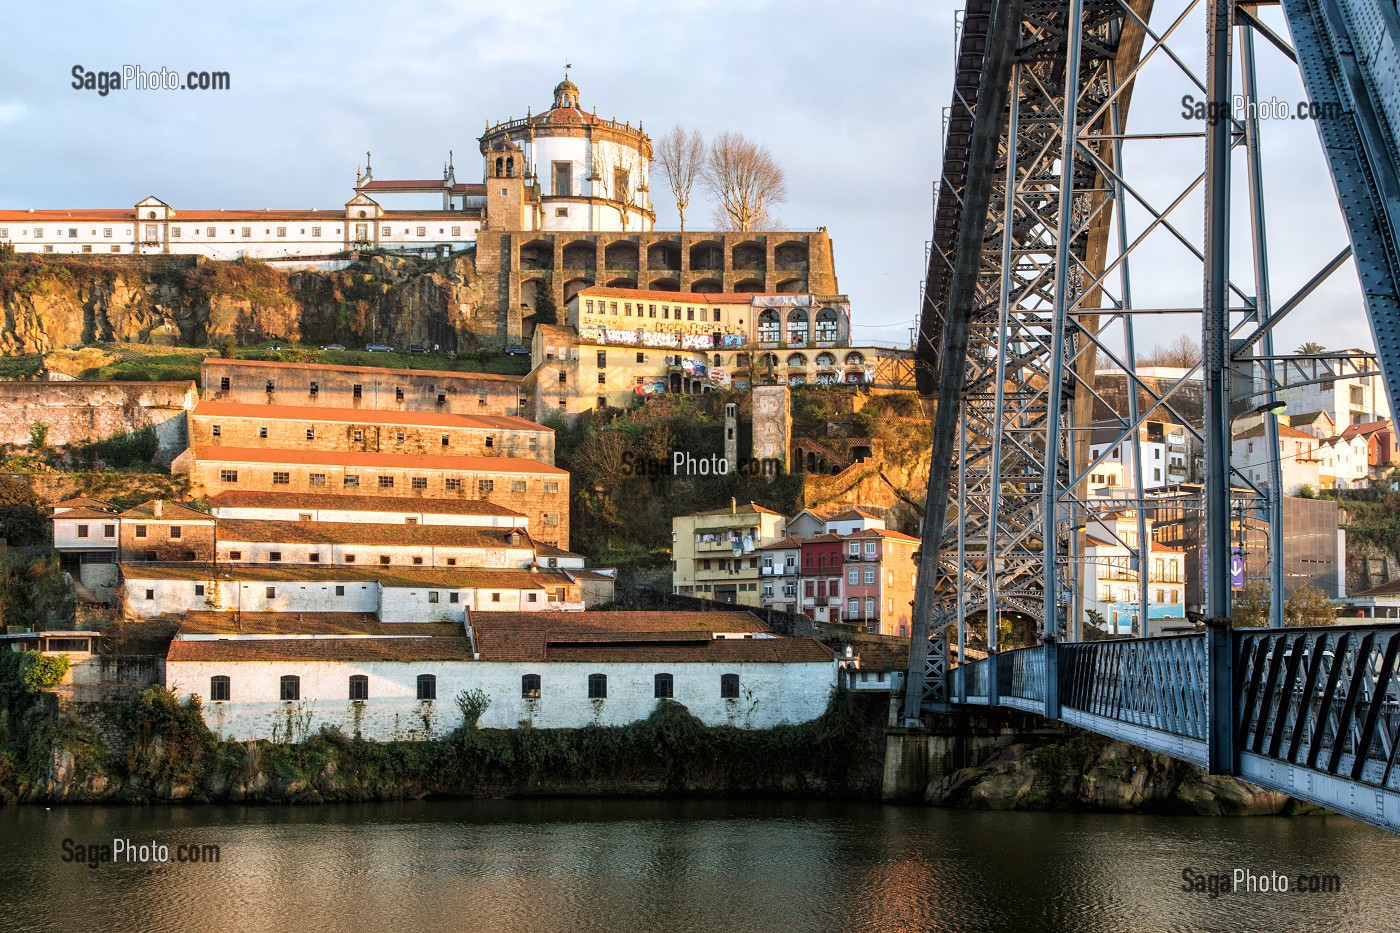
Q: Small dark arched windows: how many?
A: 8